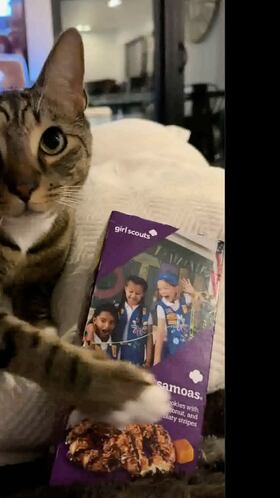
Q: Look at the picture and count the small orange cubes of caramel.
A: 1